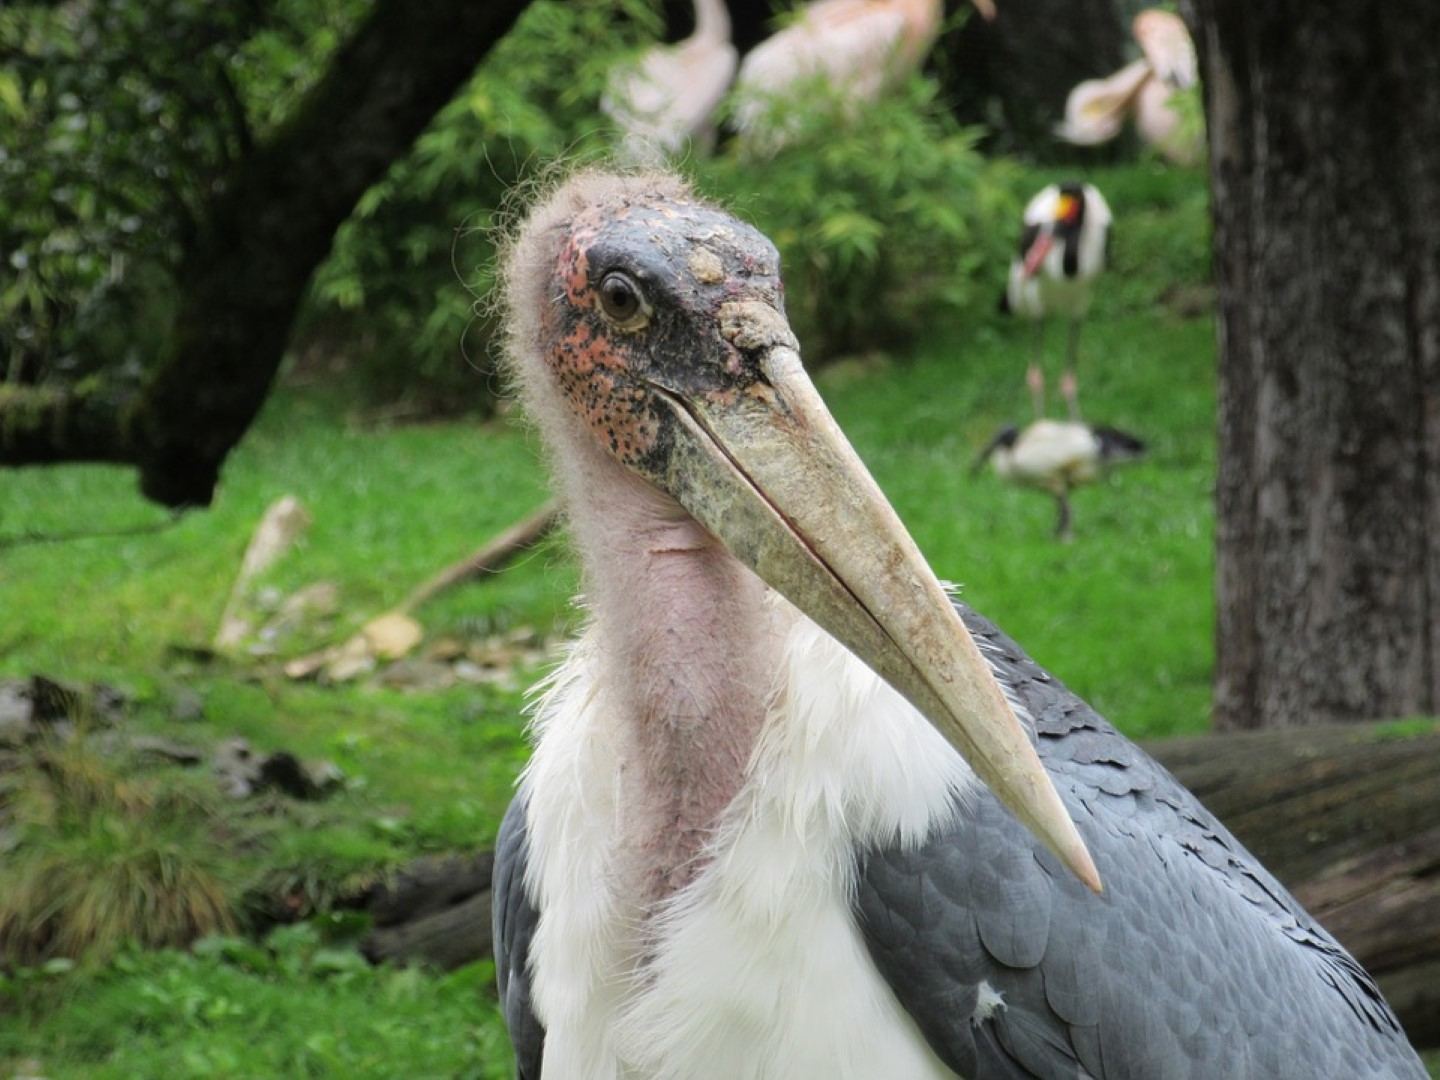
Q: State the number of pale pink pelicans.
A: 3